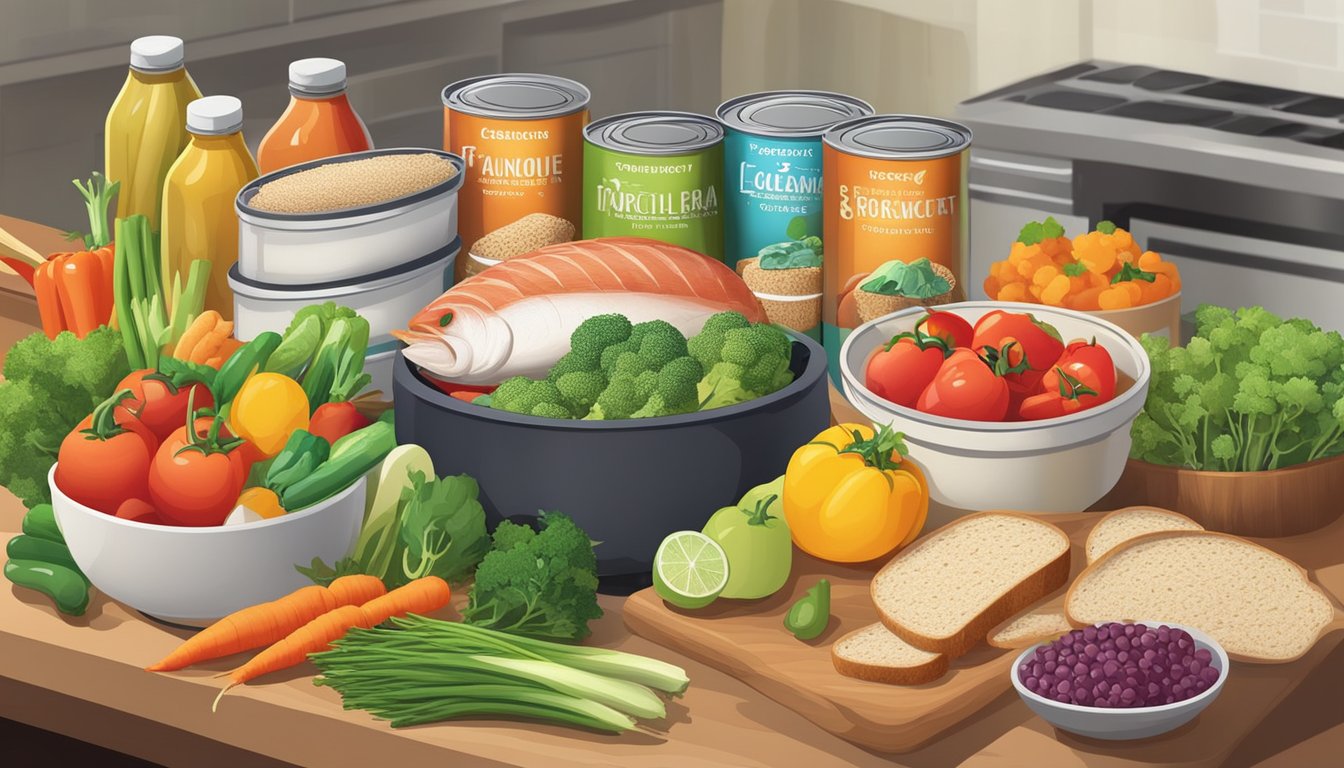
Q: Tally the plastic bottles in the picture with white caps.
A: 3